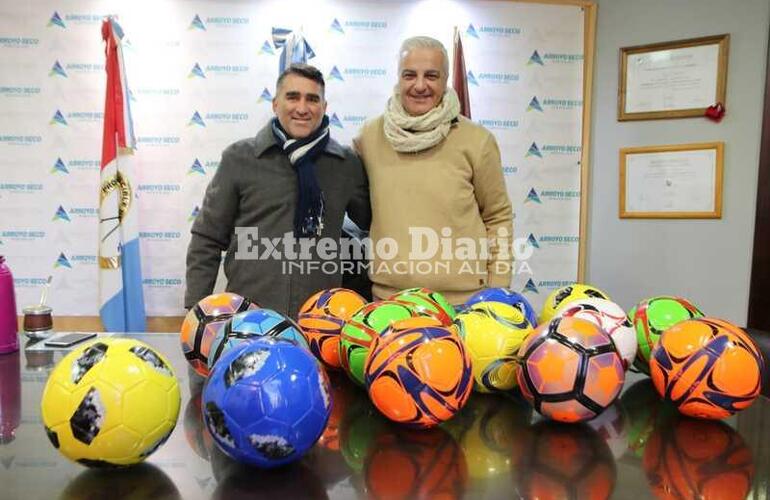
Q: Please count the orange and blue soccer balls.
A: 3